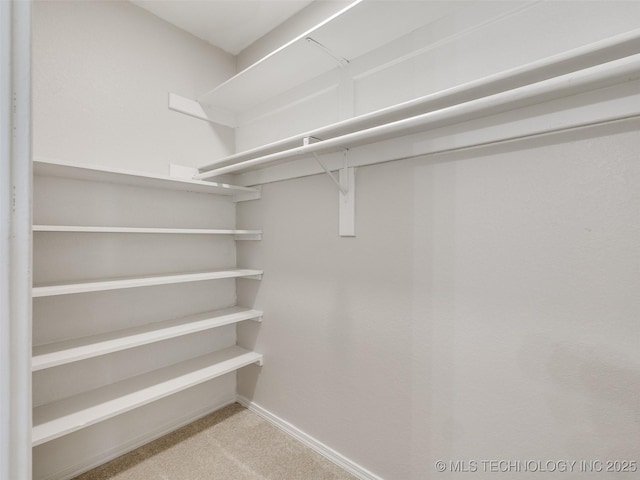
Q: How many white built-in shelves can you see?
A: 7